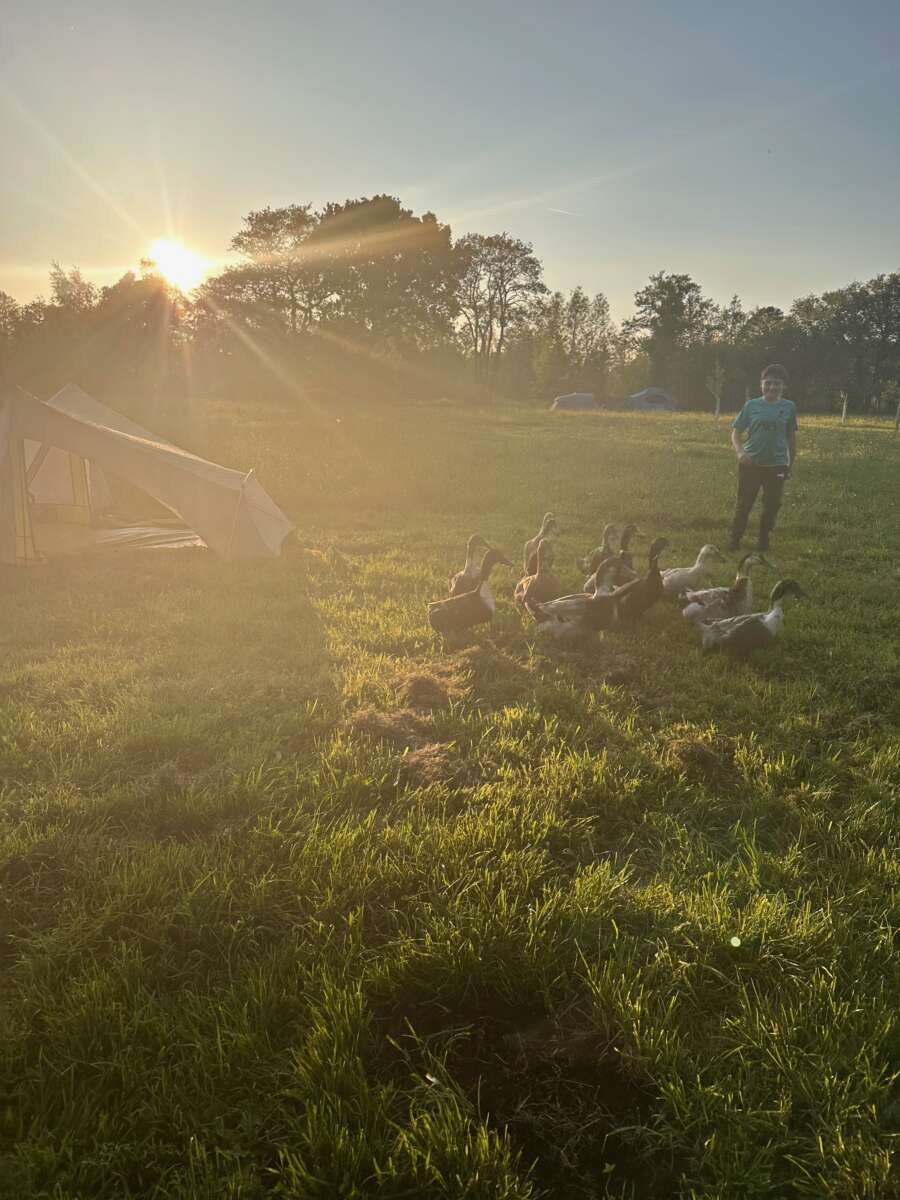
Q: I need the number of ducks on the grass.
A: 11